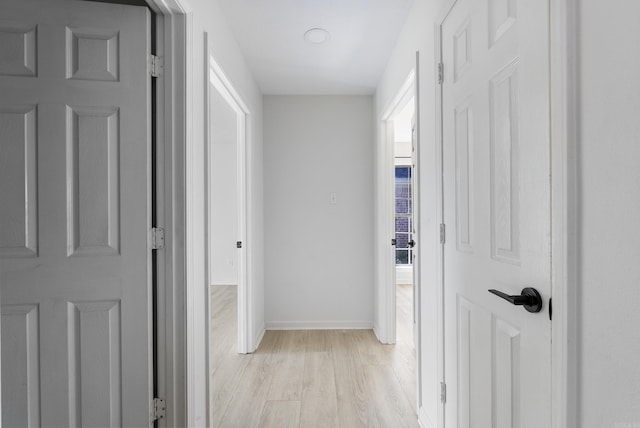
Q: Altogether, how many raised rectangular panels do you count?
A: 12